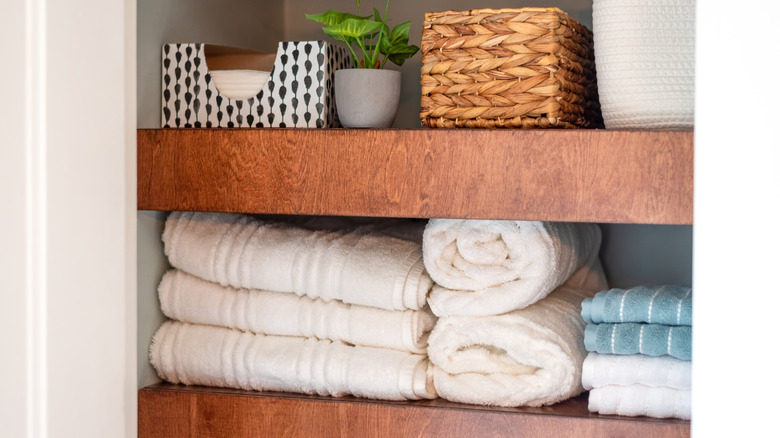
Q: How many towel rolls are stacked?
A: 2